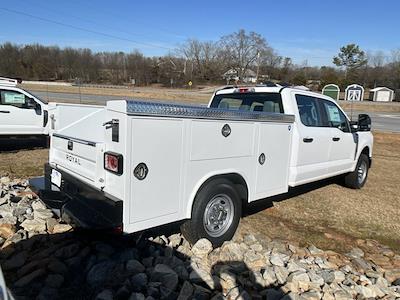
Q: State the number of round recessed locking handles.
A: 3